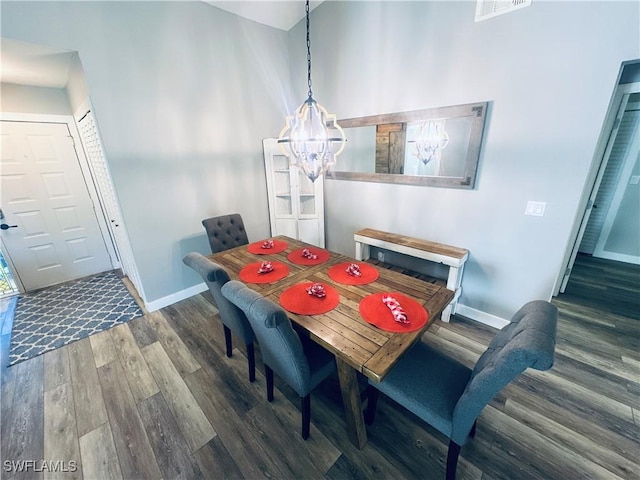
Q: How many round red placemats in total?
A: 6